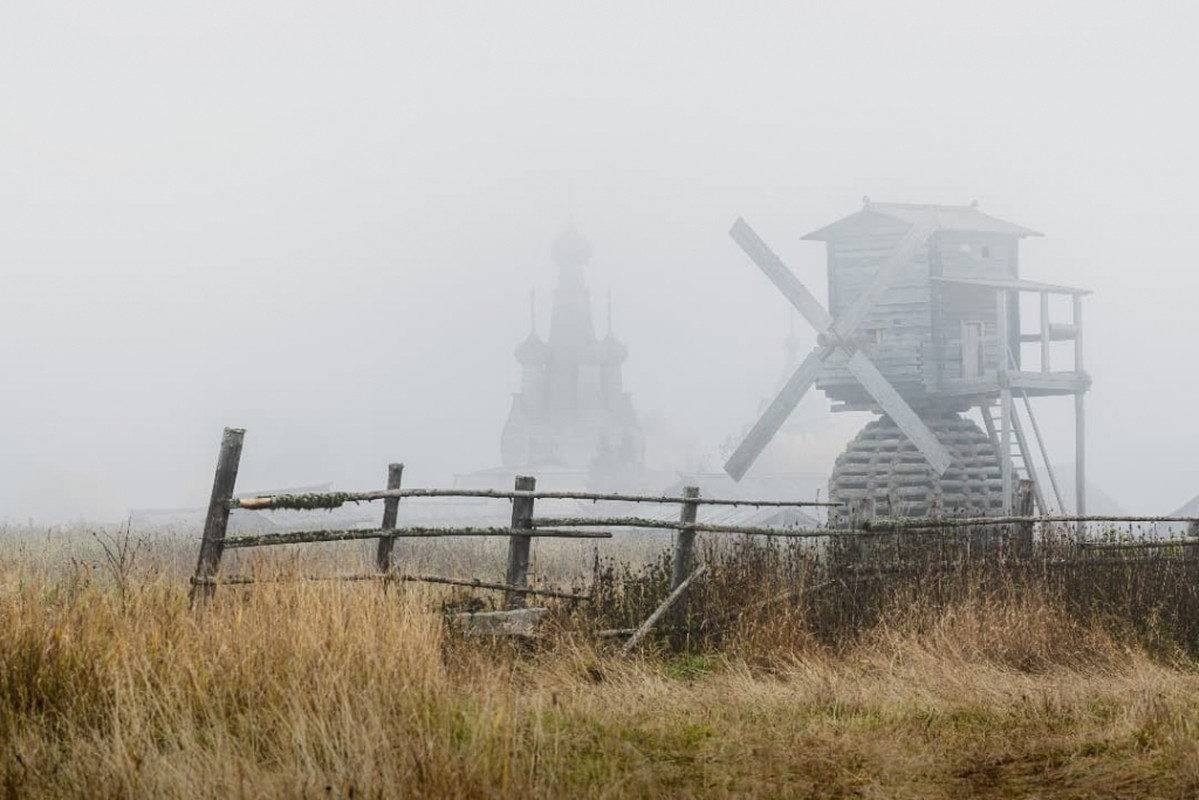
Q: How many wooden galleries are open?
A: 1